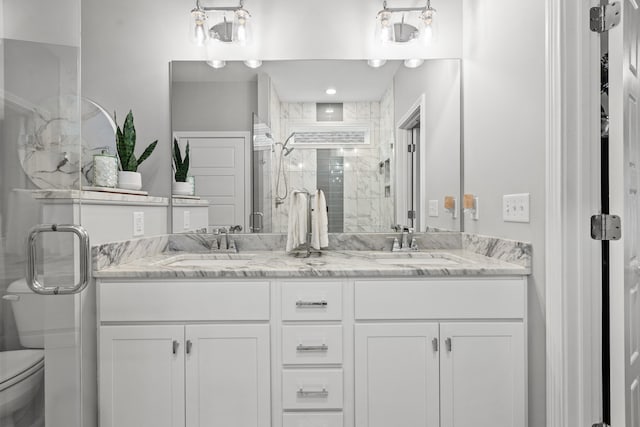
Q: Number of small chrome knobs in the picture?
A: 4